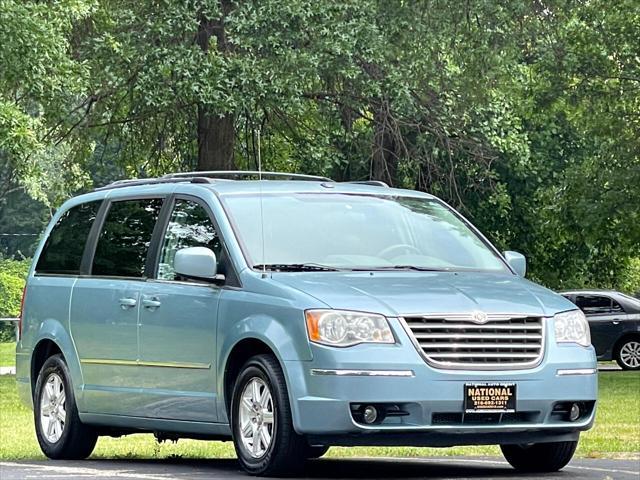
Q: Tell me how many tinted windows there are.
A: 2